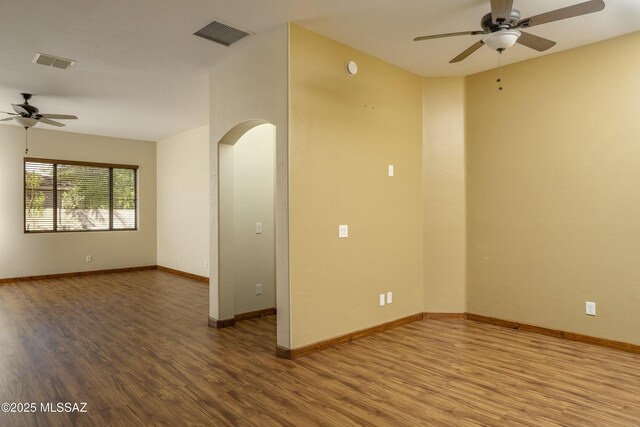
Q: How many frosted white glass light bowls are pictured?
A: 2